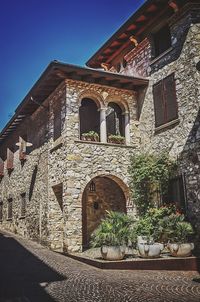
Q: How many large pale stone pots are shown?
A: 3